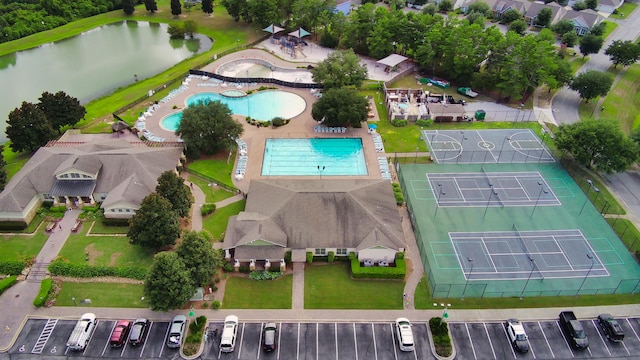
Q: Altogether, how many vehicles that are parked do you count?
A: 10